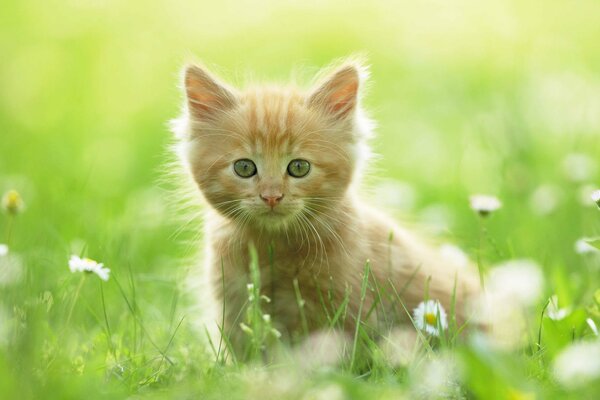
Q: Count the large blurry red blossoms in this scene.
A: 0